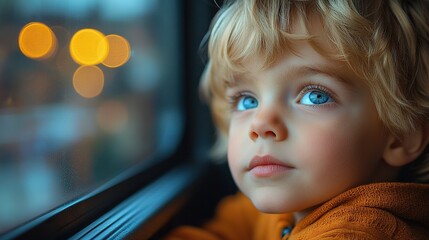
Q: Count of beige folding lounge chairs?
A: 0